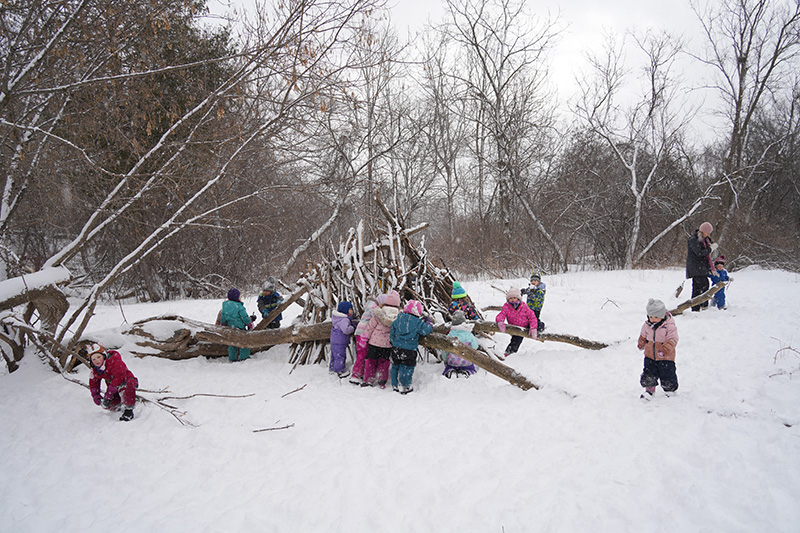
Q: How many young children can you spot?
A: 13